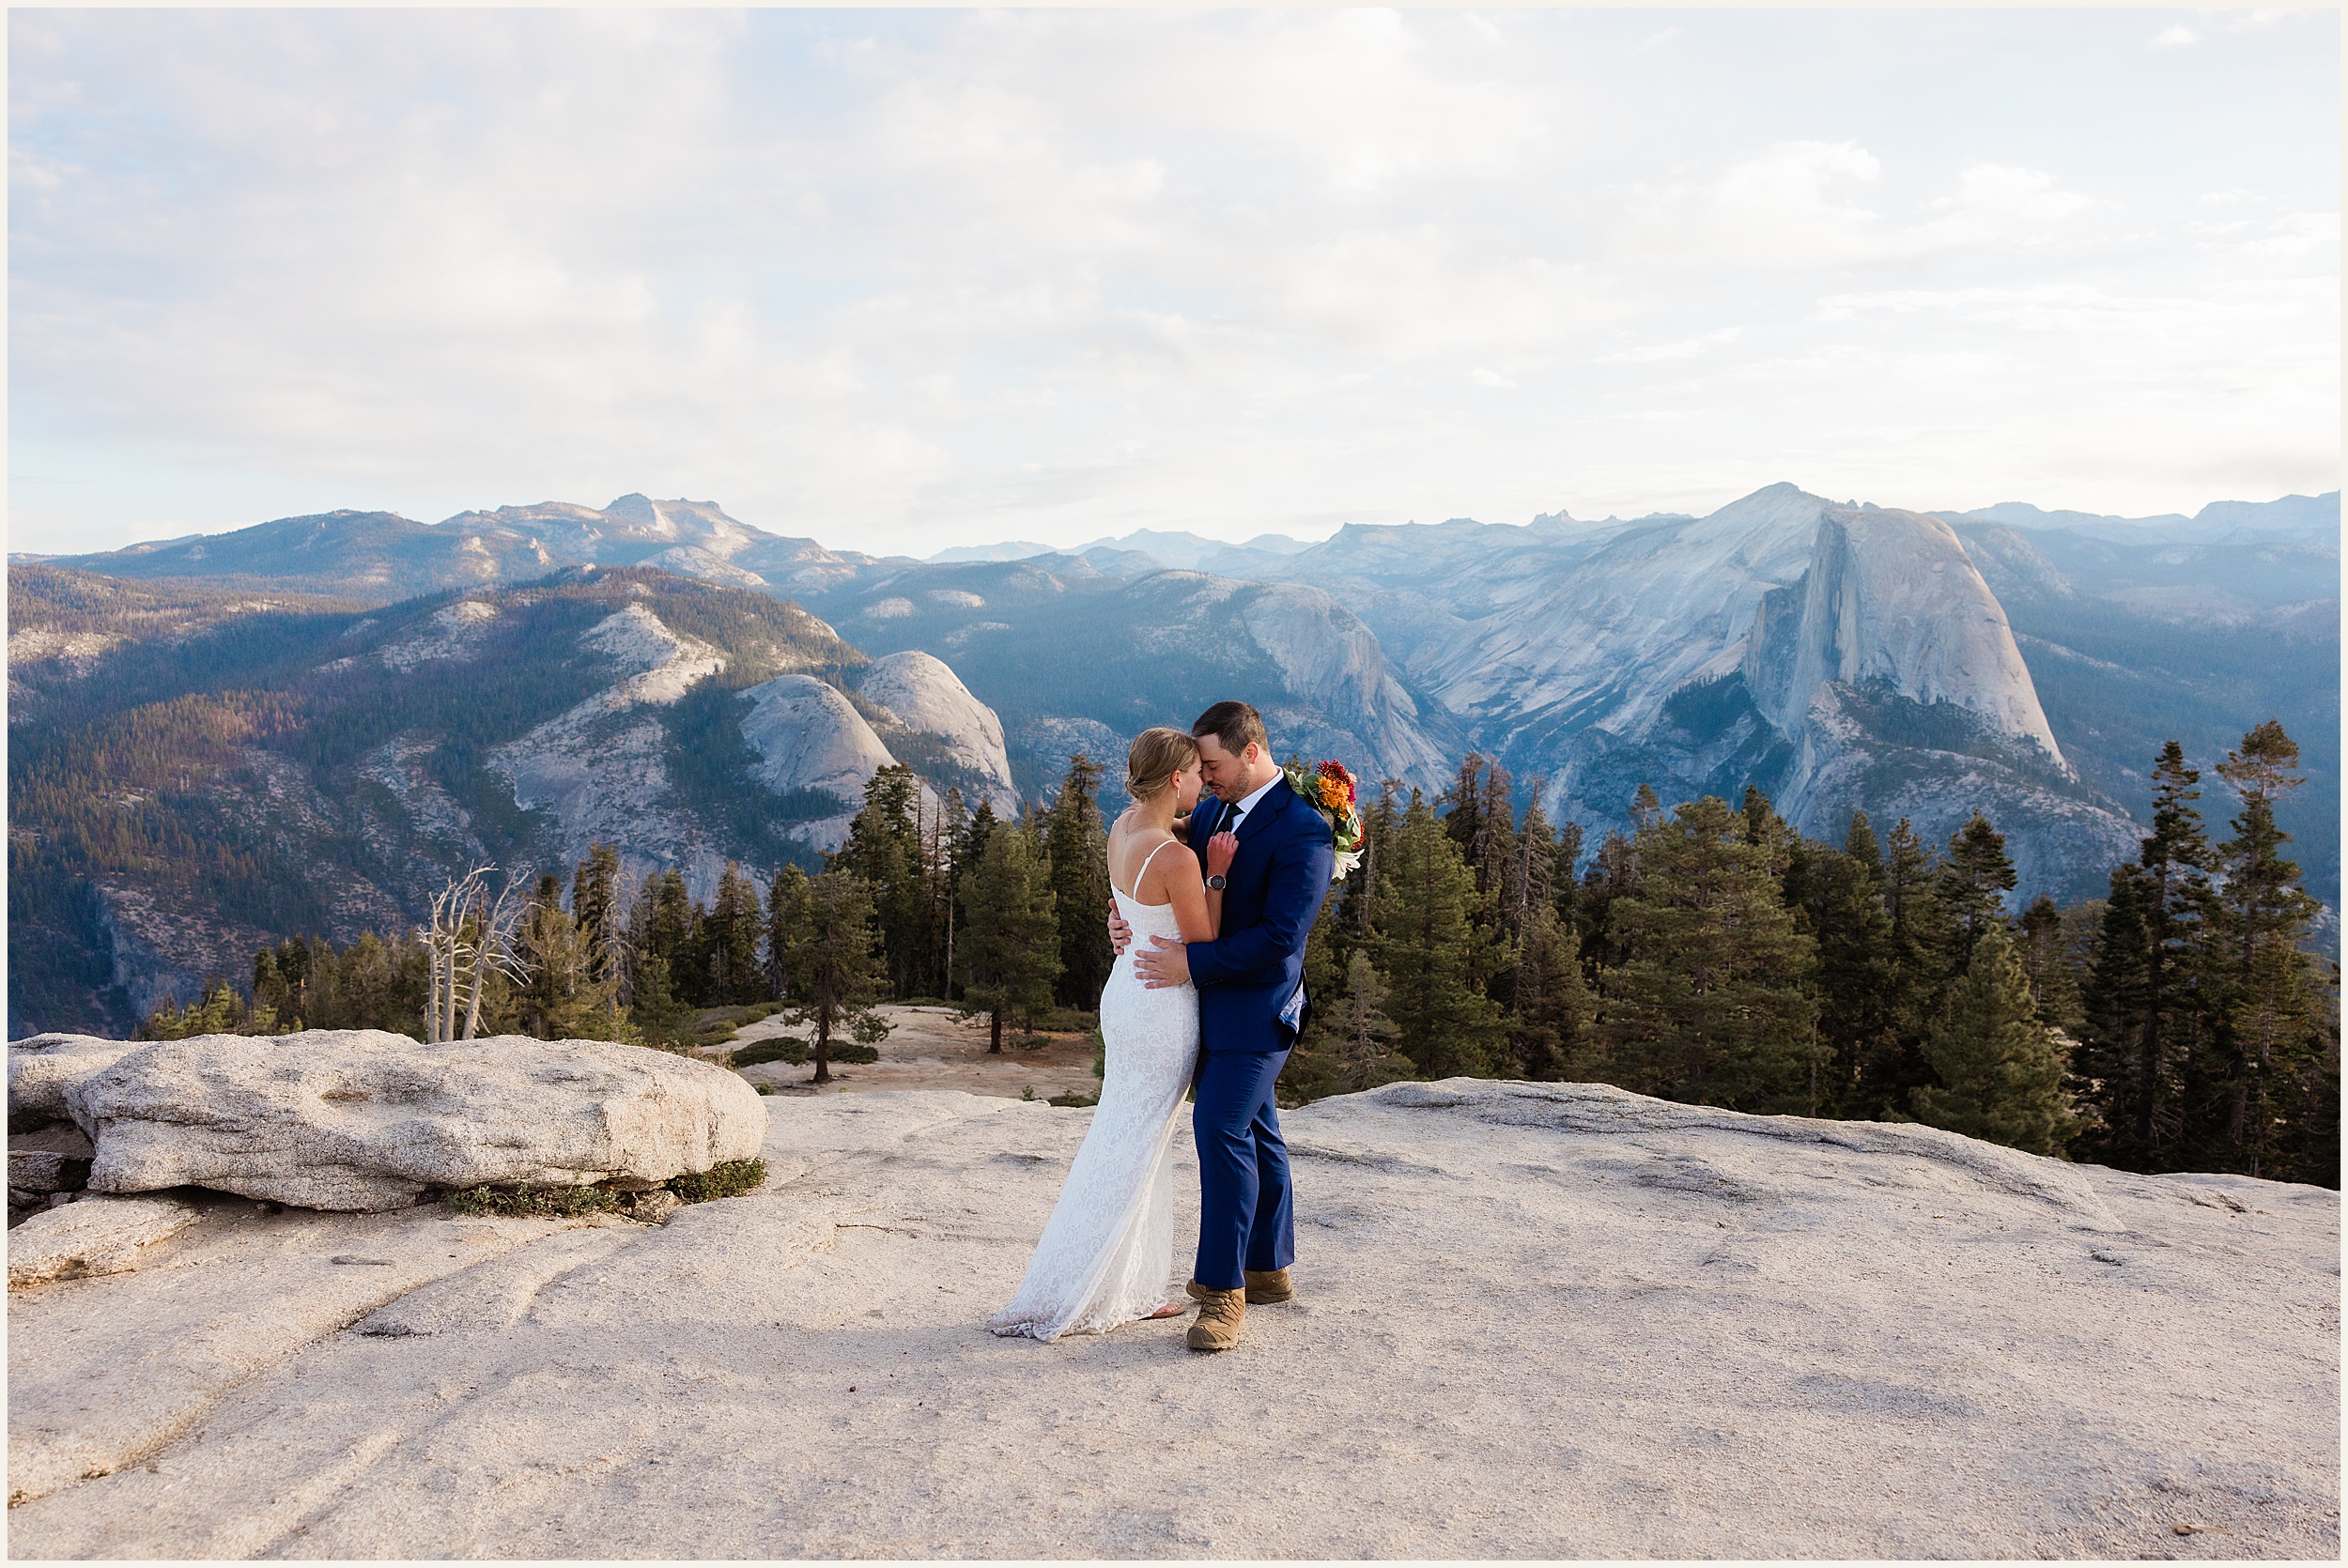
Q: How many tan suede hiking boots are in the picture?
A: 2